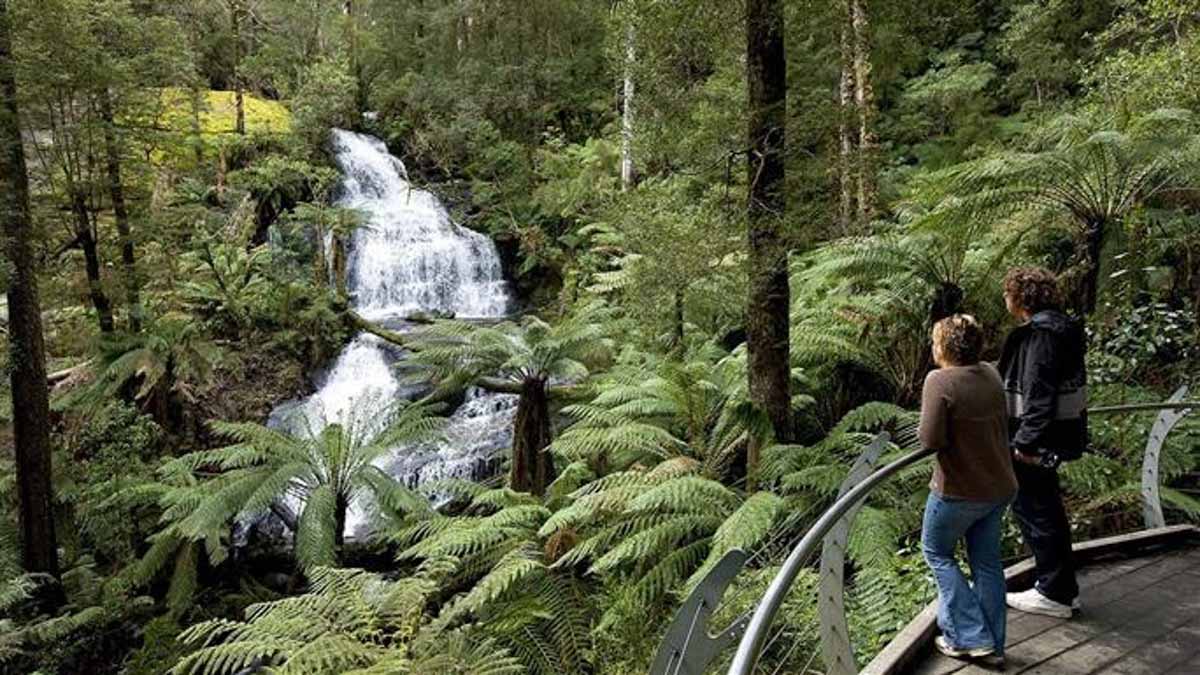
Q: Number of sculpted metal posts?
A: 3